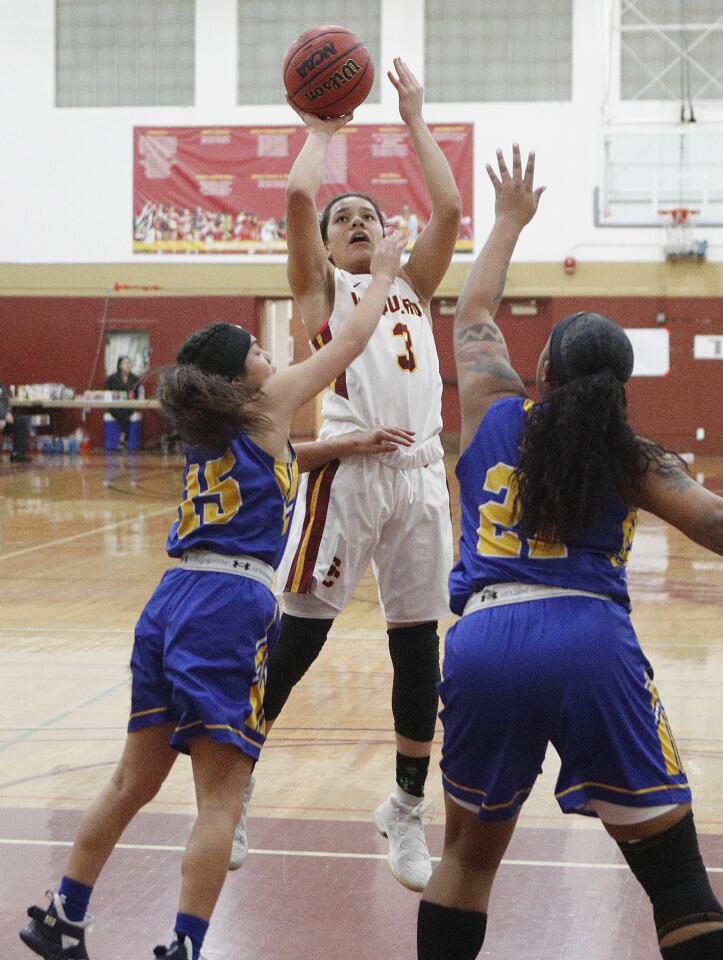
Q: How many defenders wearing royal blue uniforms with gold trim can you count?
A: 2